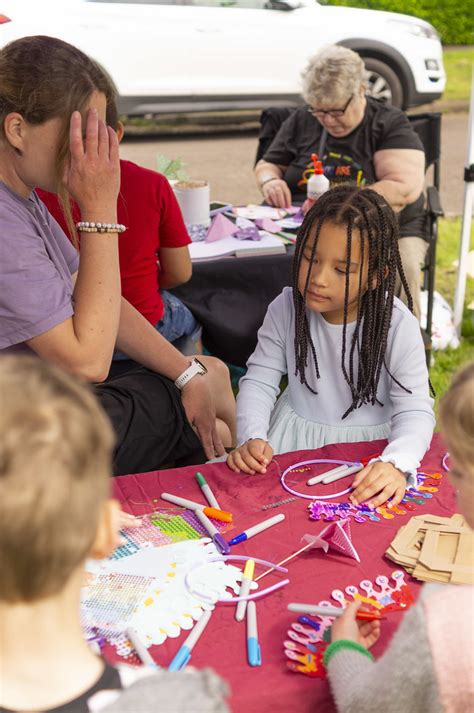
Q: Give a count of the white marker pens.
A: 11